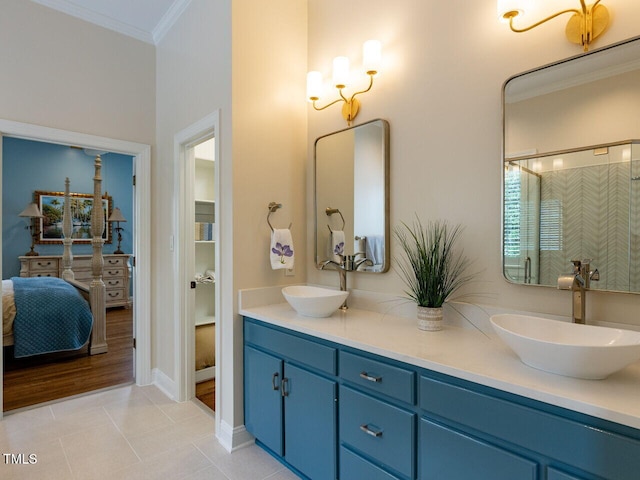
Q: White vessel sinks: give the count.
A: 2